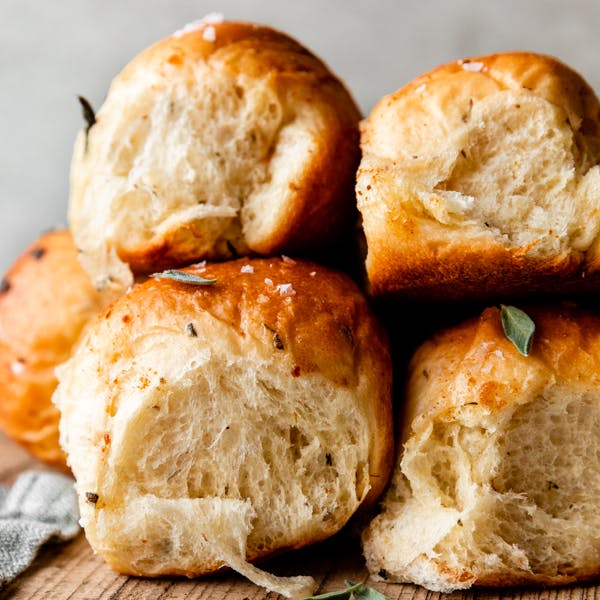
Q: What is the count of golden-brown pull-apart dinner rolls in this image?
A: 5